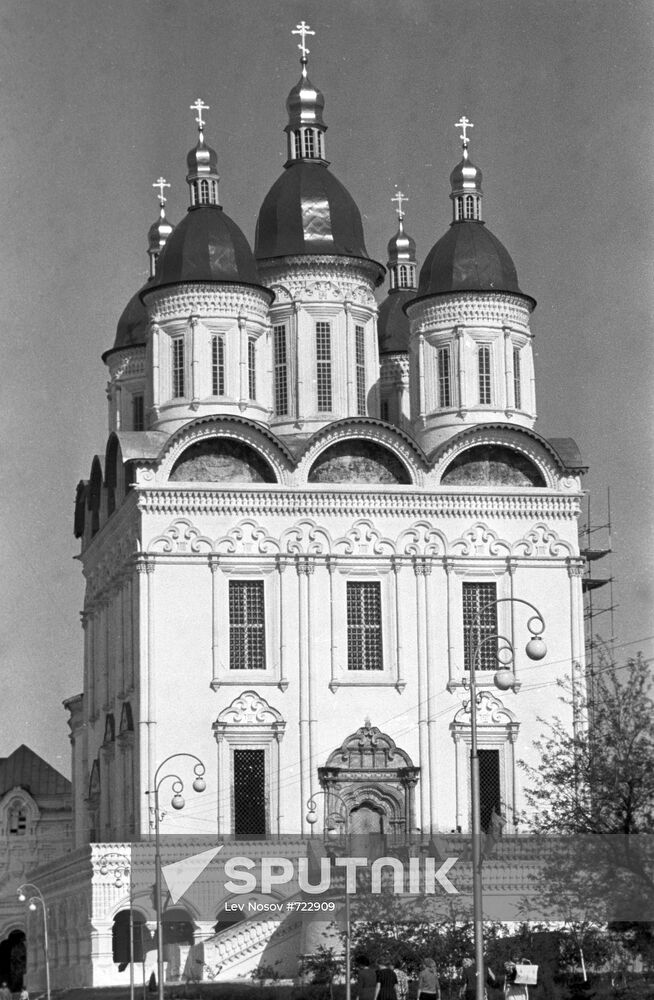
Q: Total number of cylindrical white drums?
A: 5